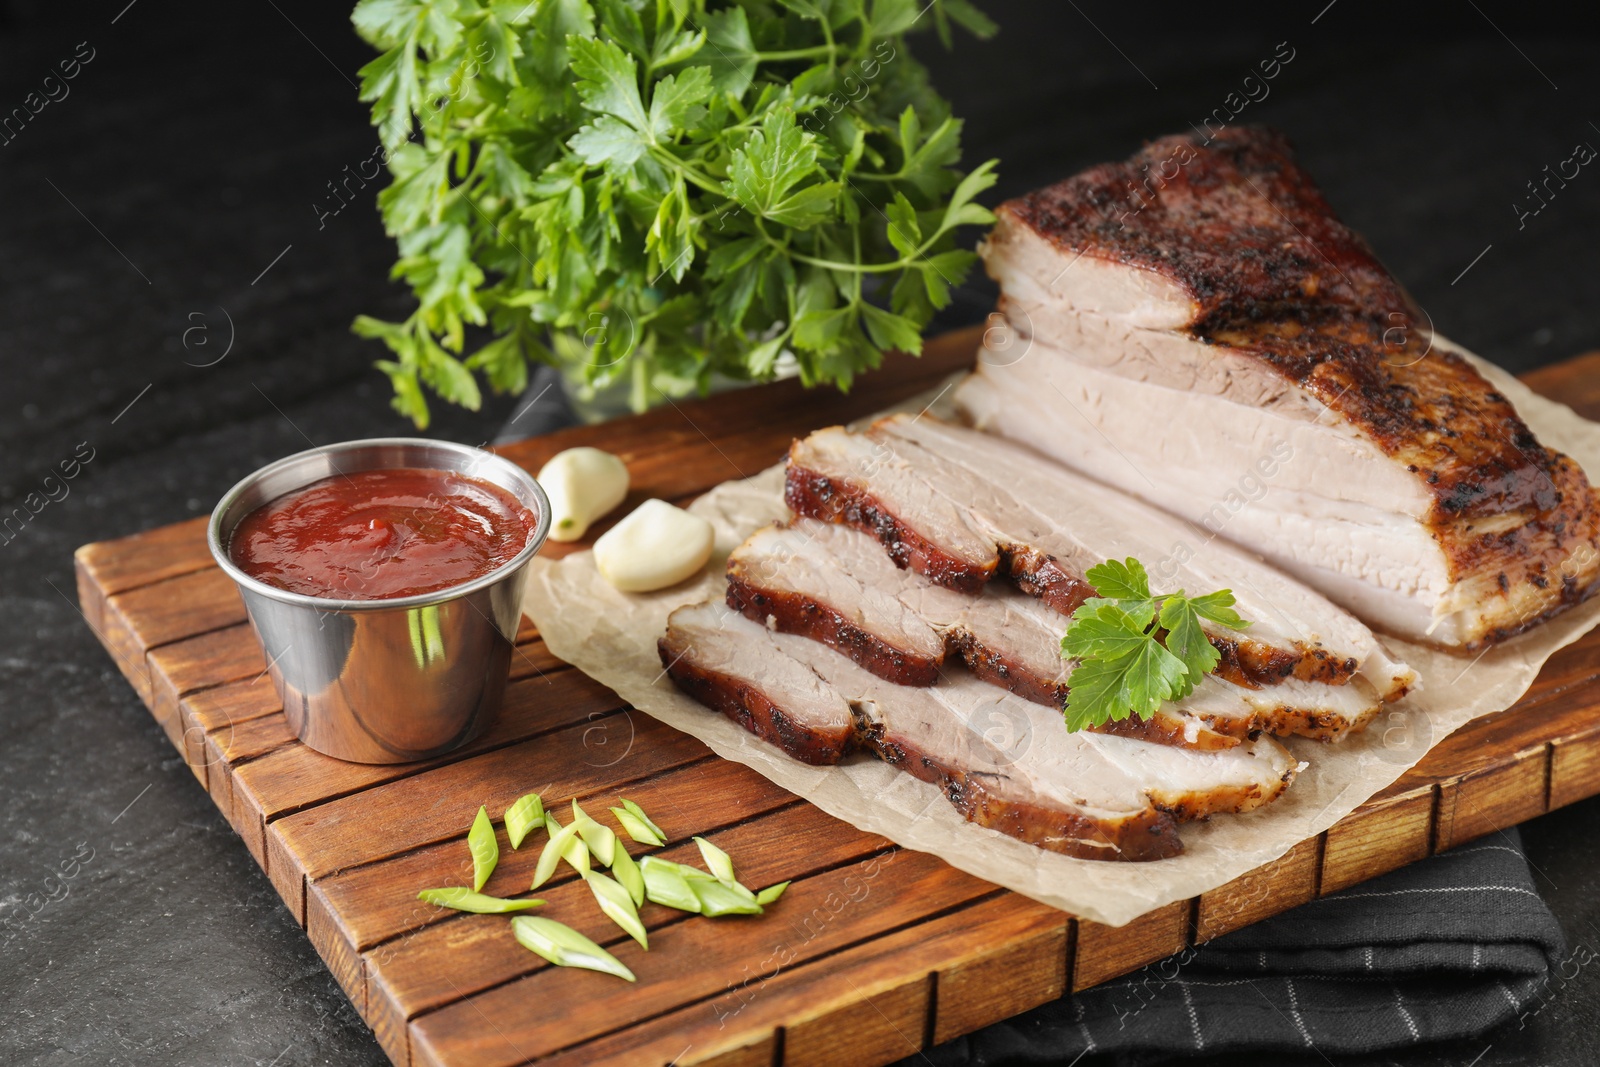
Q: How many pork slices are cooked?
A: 3